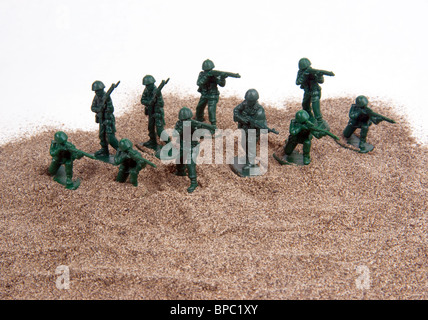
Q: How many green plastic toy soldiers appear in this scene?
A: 10